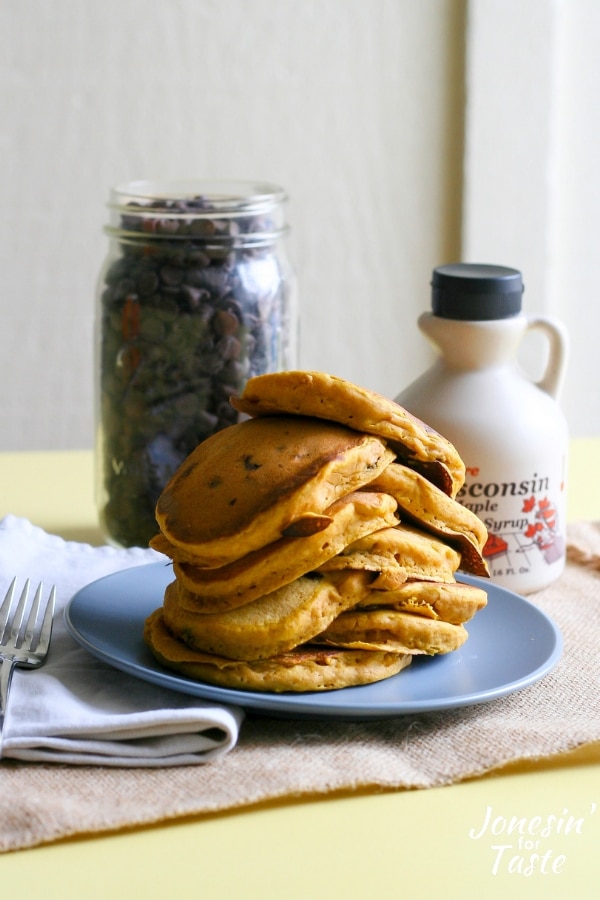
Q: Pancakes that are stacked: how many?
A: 9